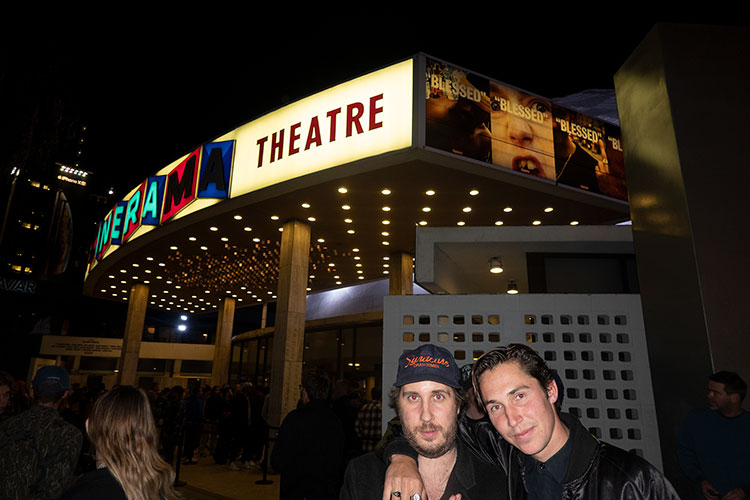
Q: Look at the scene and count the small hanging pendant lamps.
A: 2